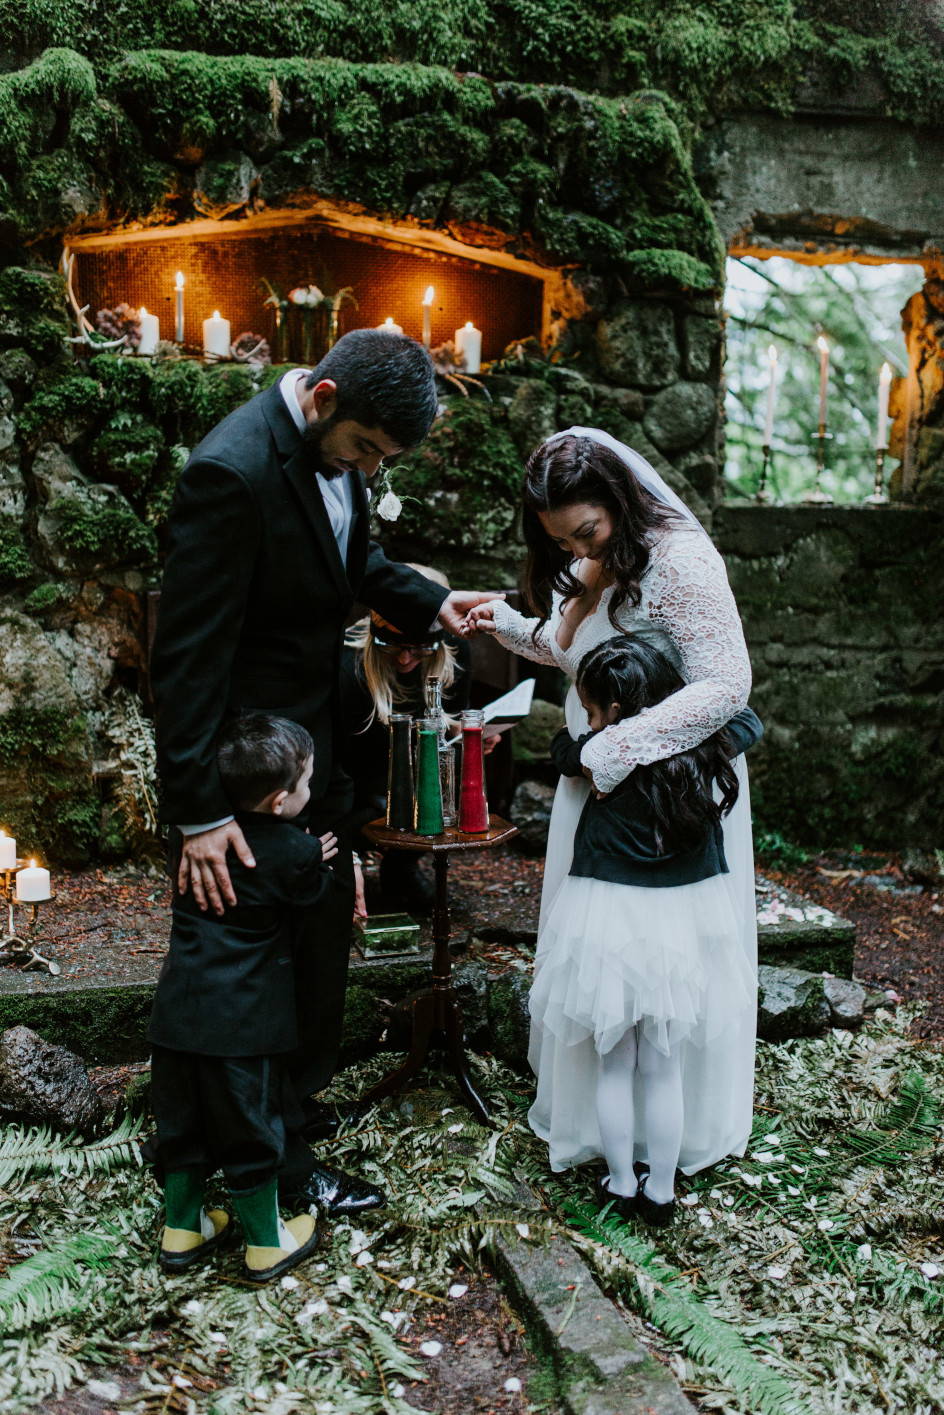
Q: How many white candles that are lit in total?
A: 11